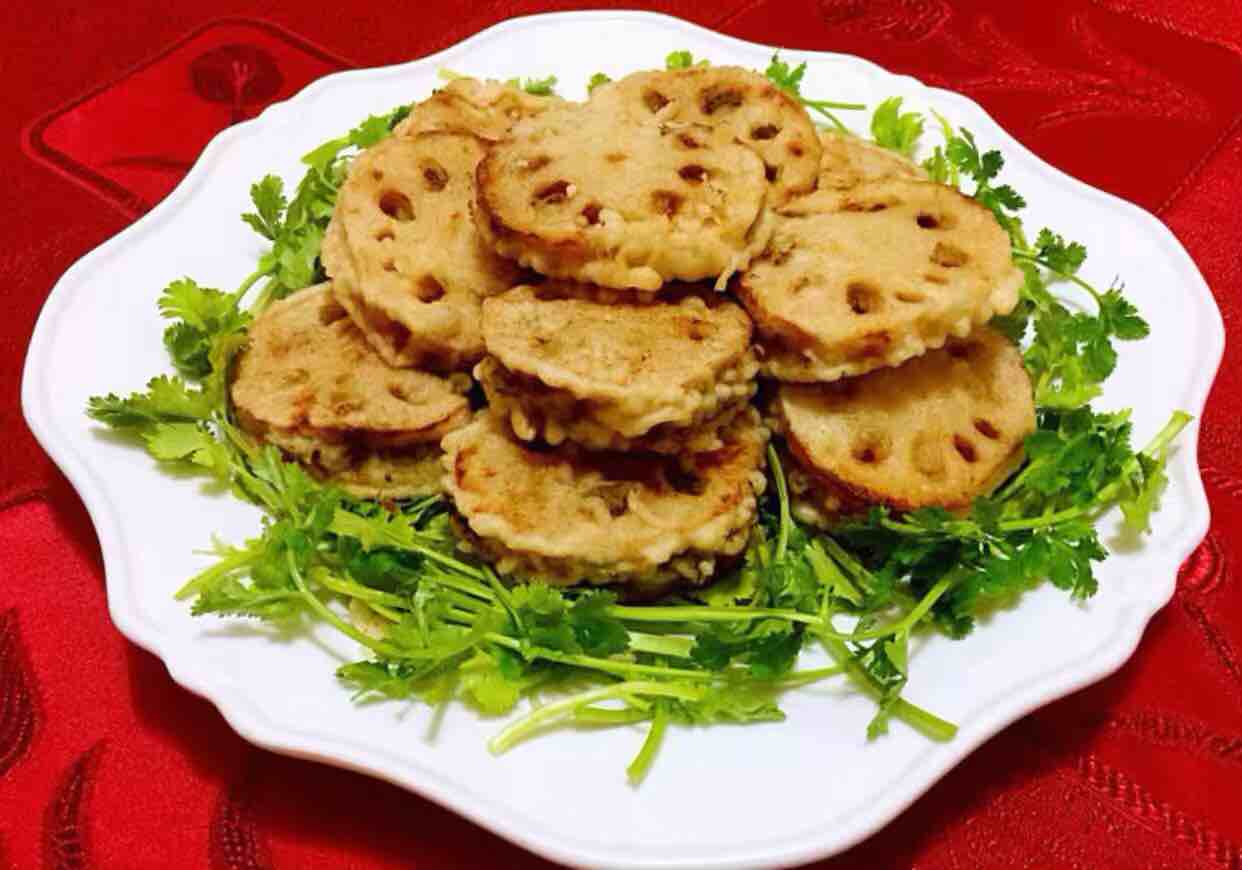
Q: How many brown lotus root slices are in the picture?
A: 10